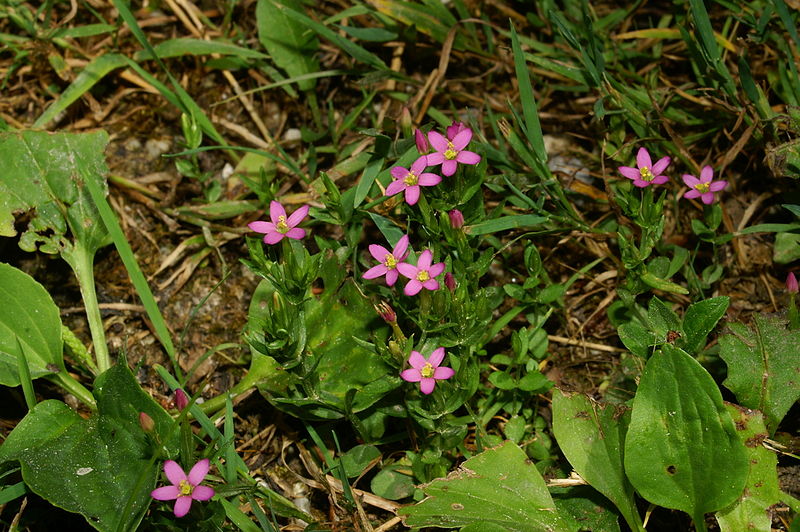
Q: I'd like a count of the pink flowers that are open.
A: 9